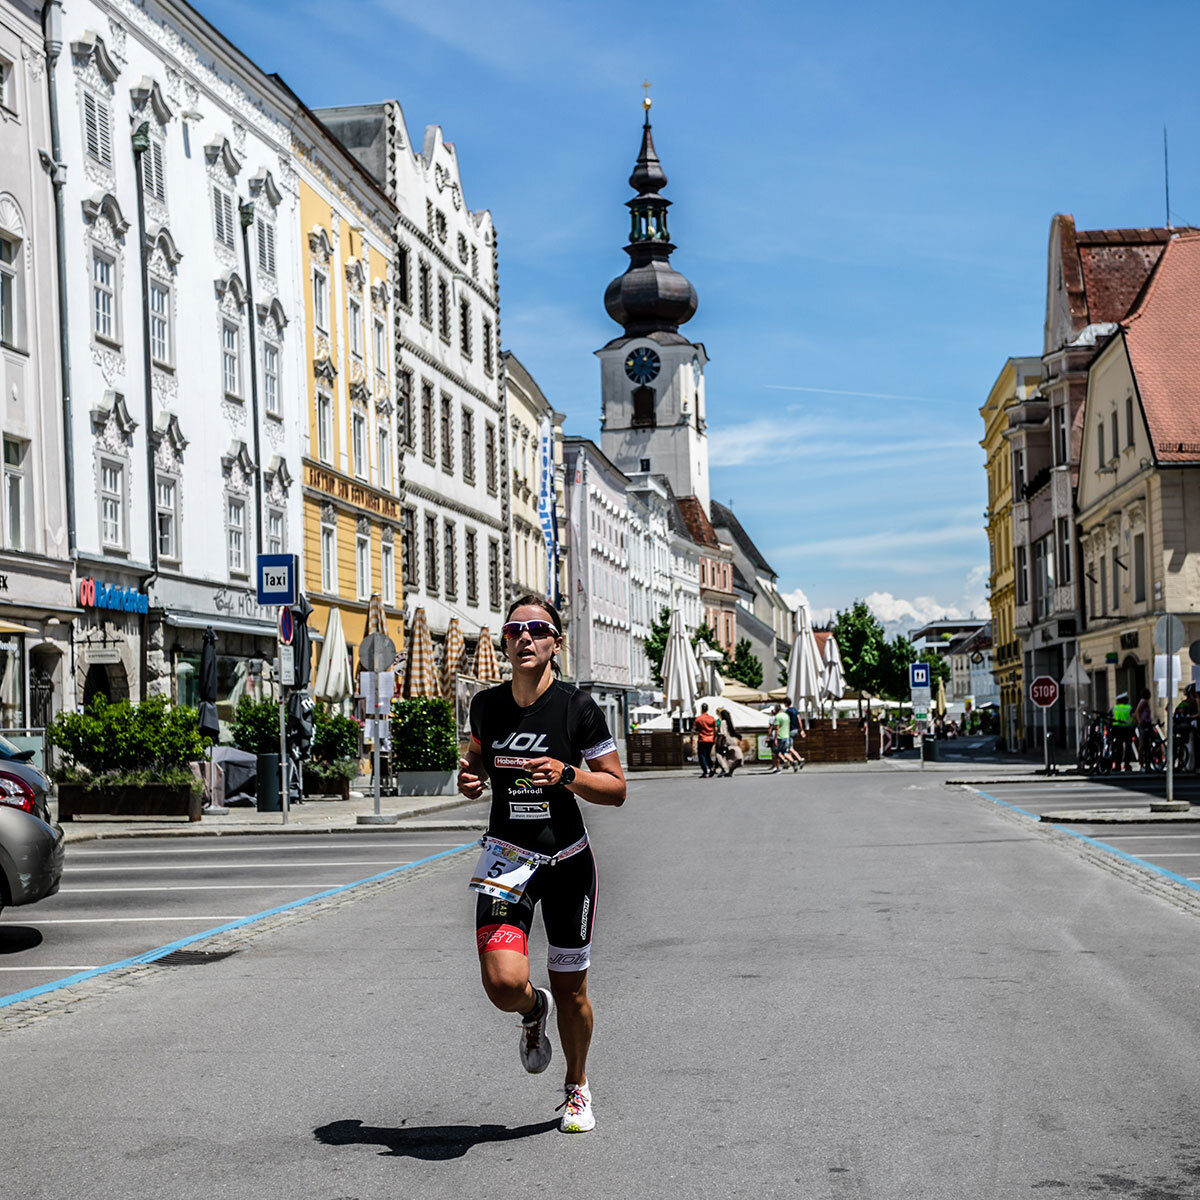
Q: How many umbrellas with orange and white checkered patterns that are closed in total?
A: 4